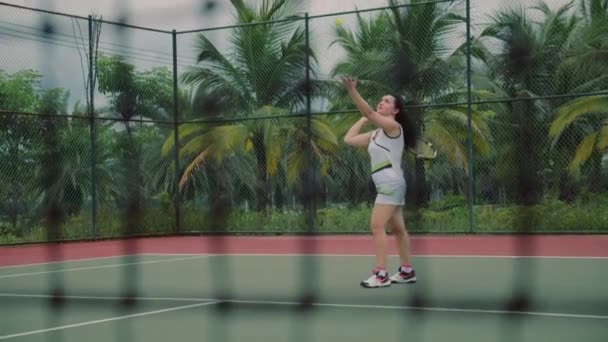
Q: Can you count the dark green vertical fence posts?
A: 4